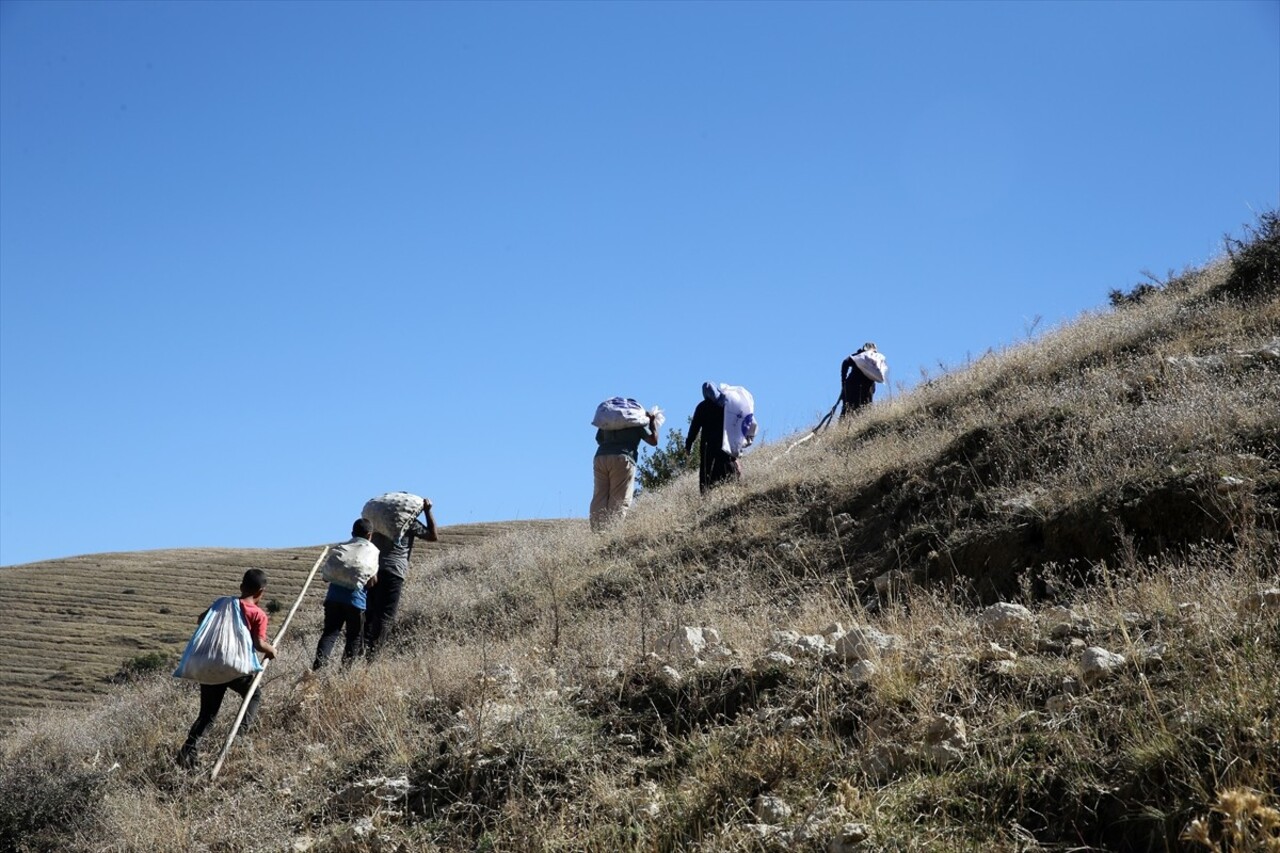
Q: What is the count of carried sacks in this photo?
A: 6